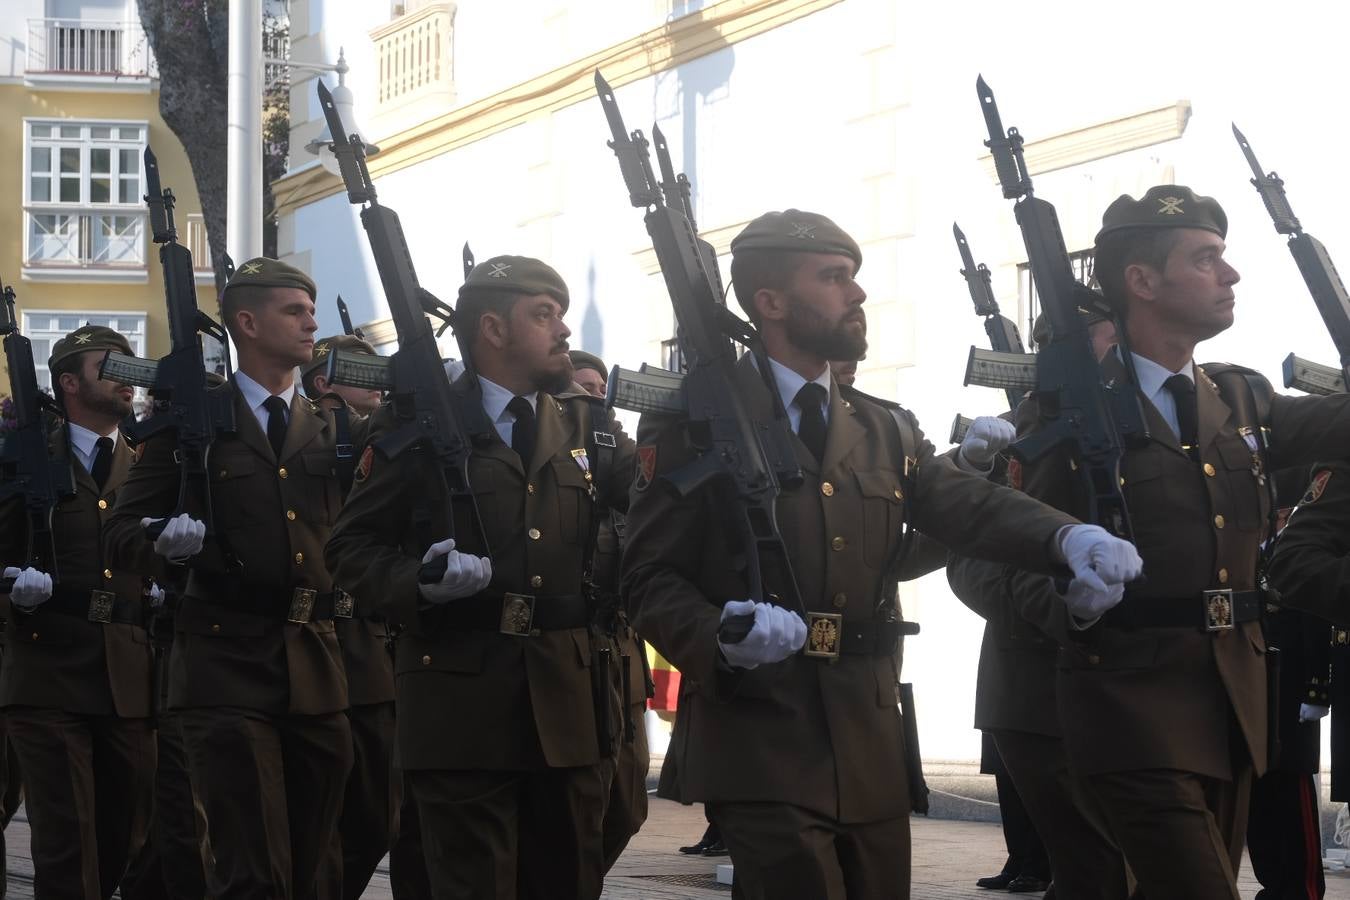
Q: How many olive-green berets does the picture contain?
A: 8